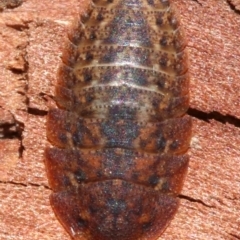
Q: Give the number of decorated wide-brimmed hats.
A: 0